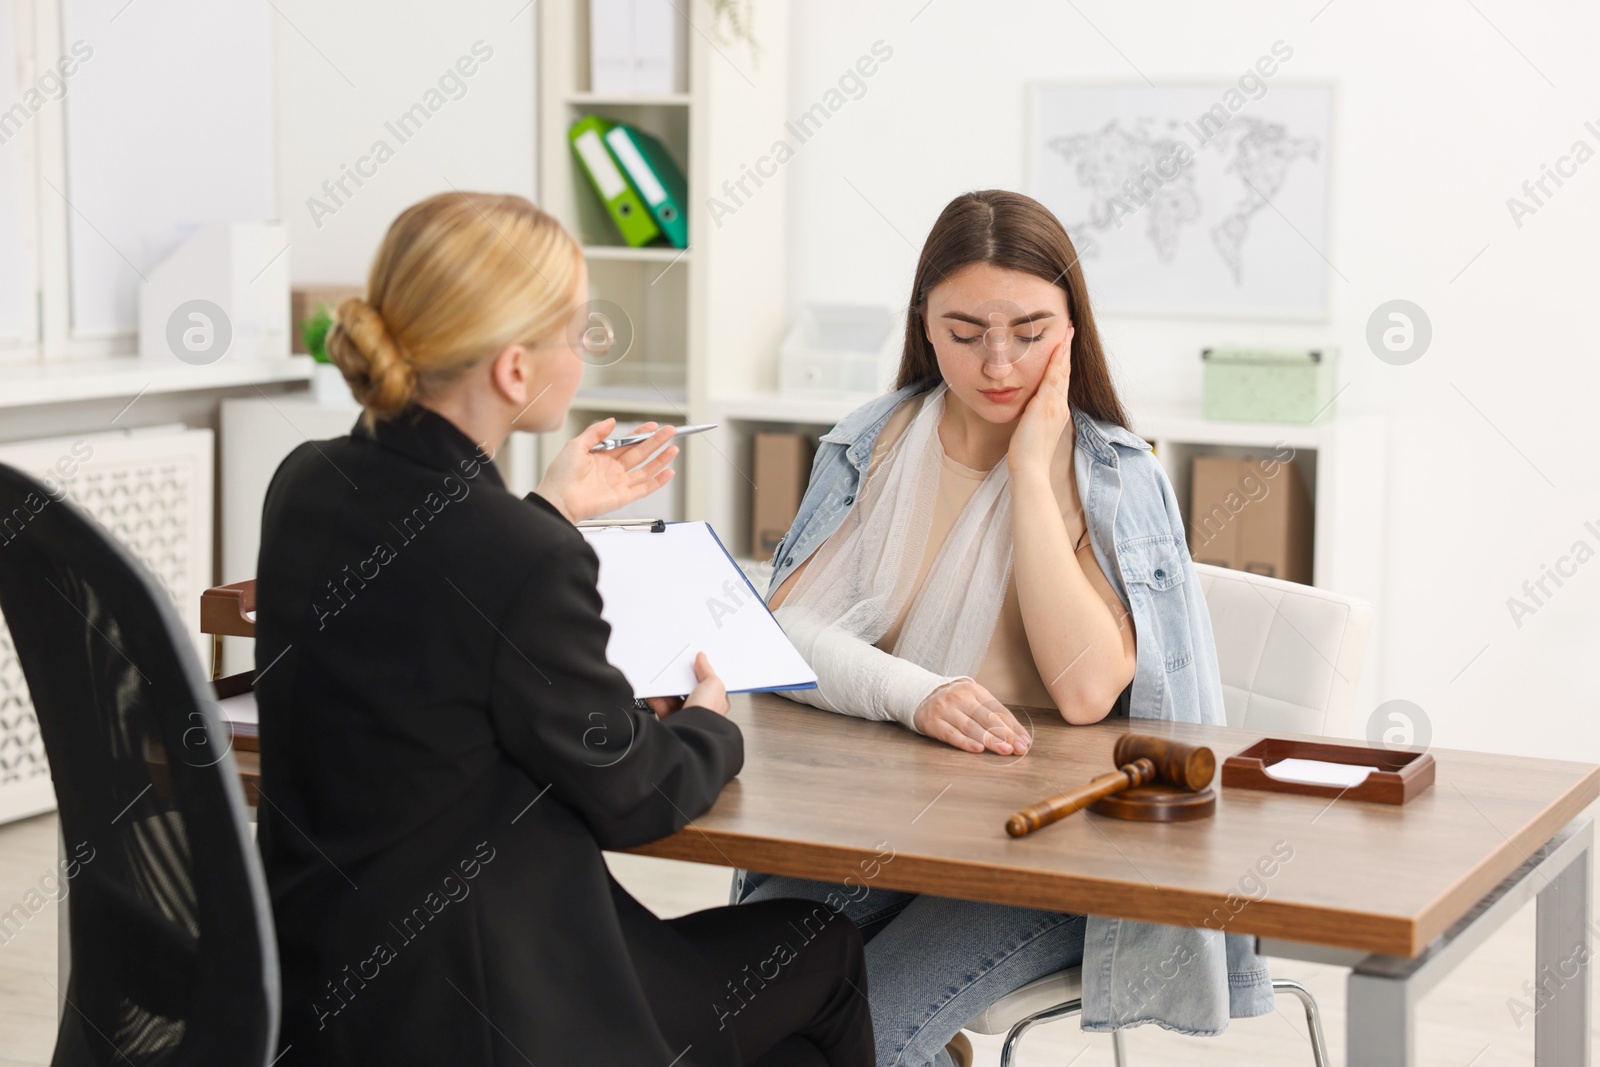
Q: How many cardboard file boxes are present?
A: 3